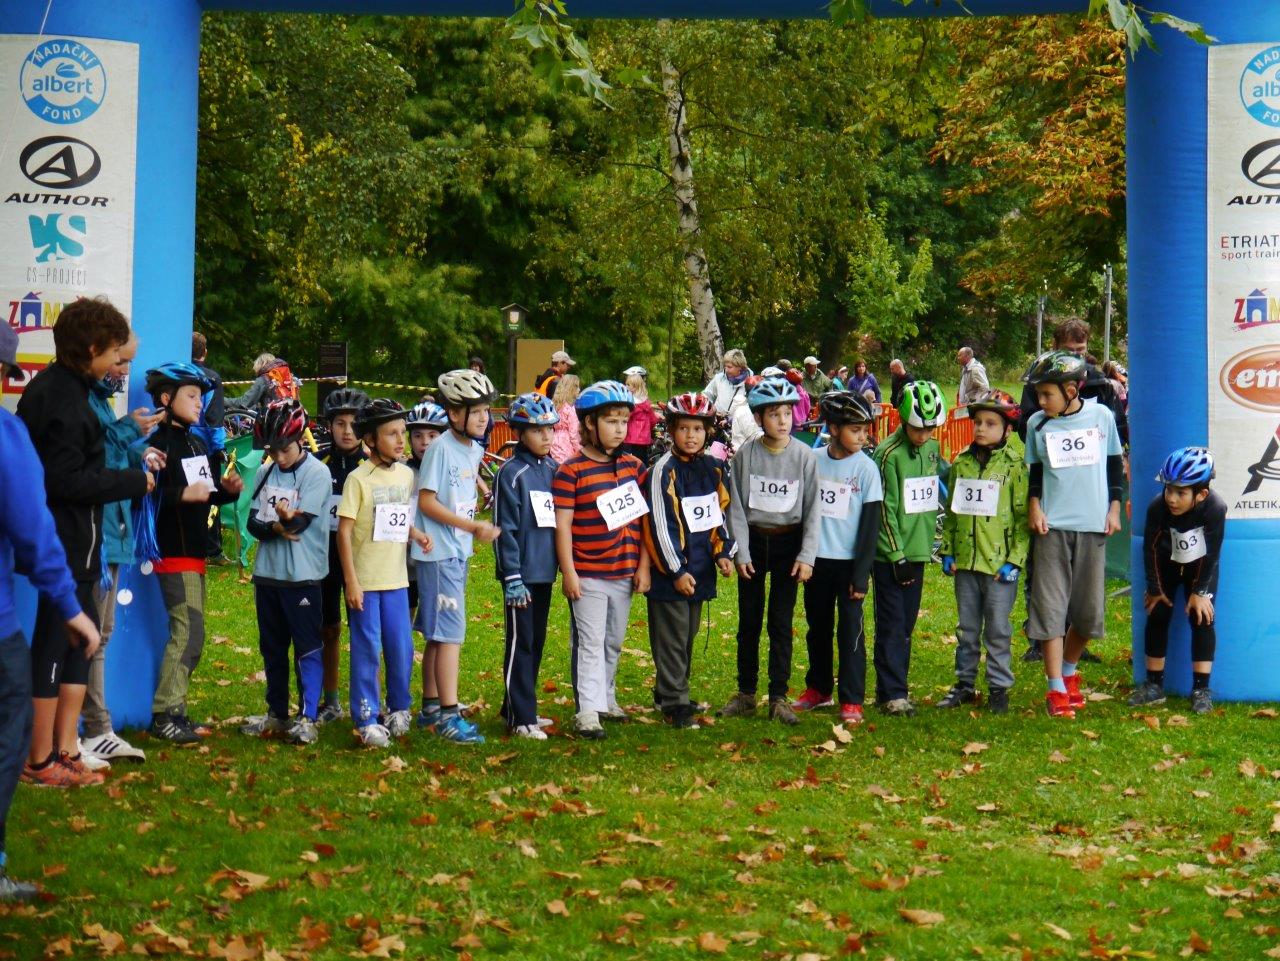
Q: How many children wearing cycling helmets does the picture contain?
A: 15